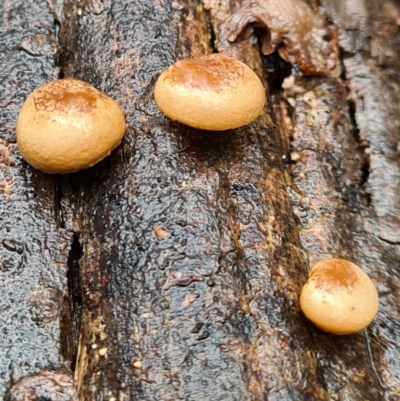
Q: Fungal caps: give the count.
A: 3